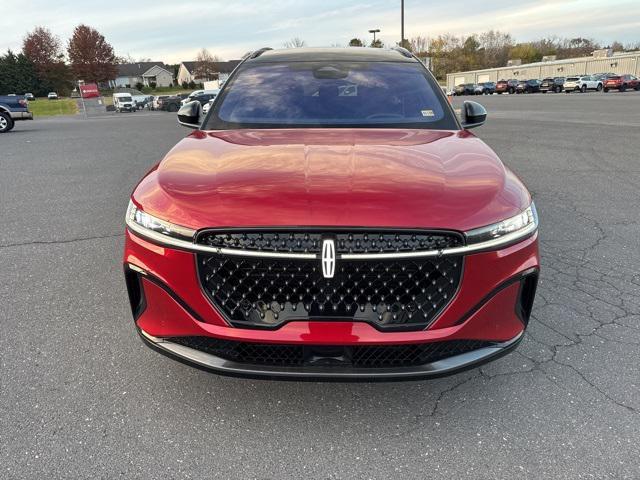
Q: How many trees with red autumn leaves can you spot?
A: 2